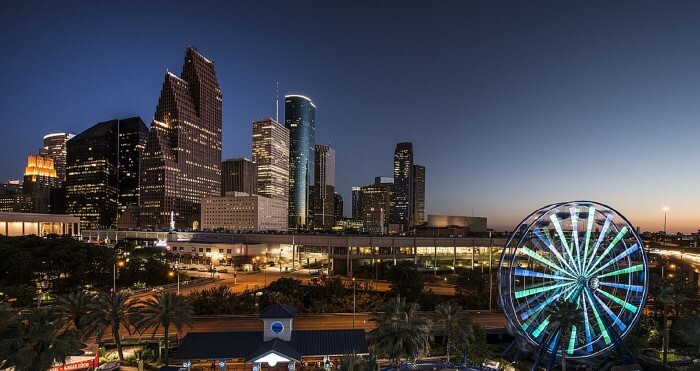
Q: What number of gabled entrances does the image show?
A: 1